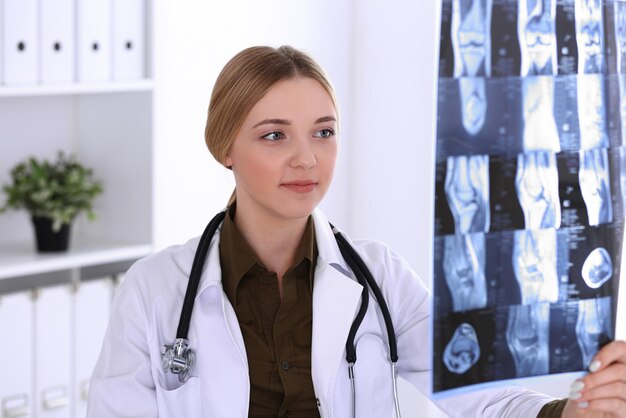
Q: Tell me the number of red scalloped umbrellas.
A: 0